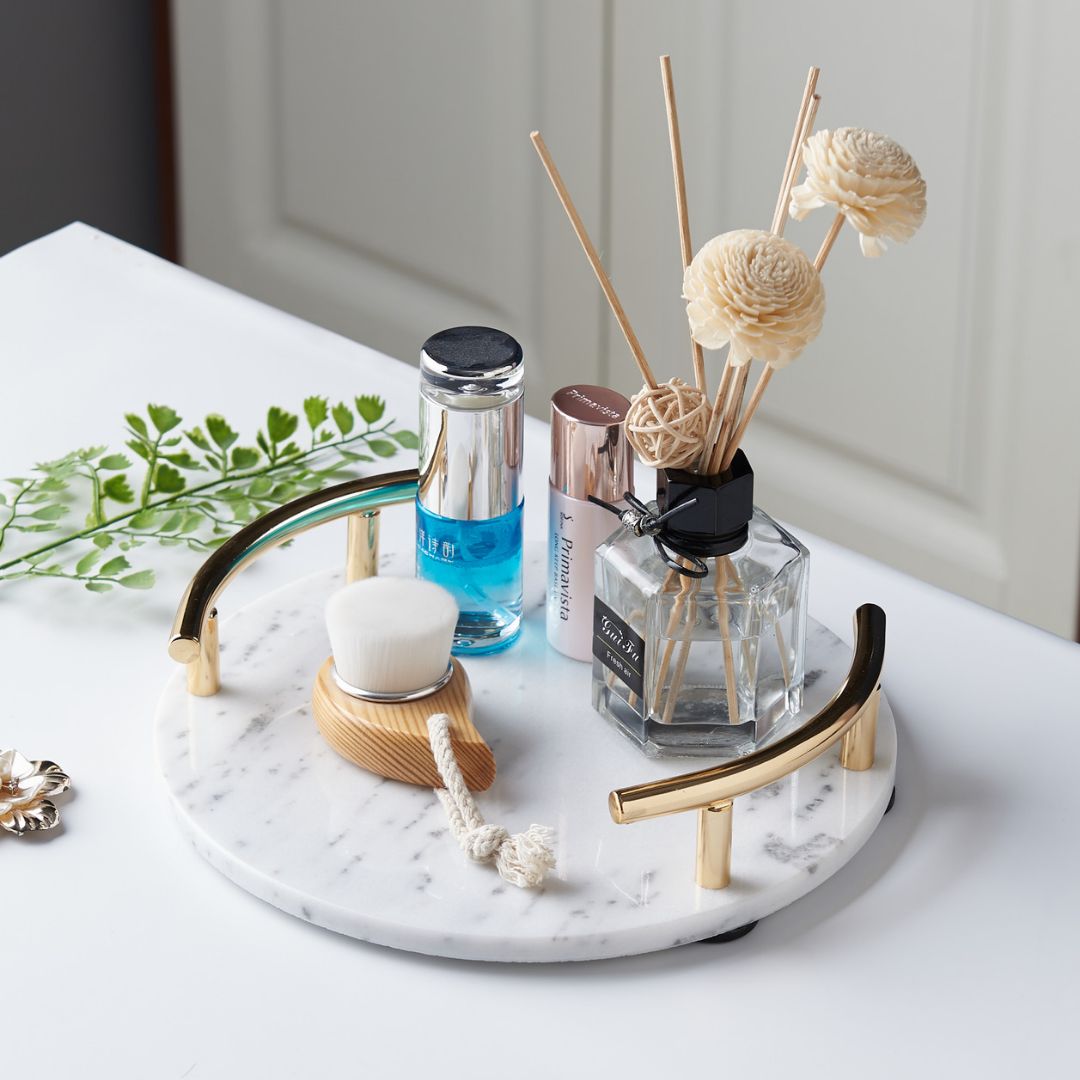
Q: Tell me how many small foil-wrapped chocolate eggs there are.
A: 0